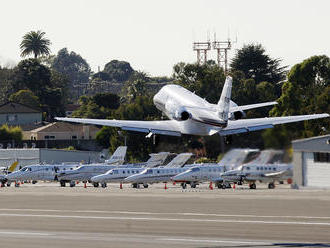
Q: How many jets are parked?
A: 6